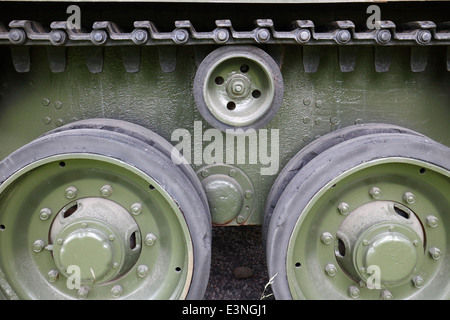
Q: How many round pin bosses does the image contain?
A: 11